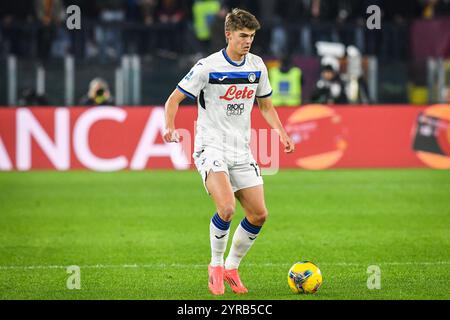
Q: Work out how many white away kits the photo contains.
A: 1